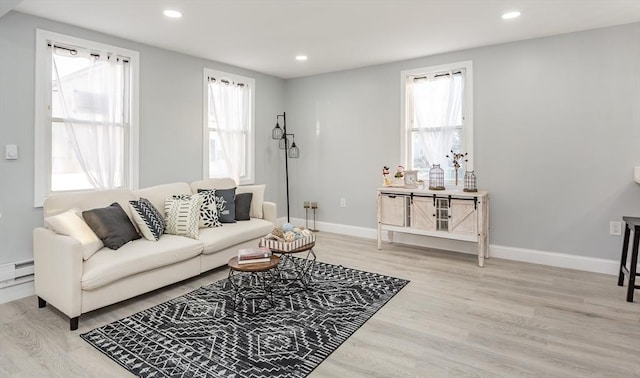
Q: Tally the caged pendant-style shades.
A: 3